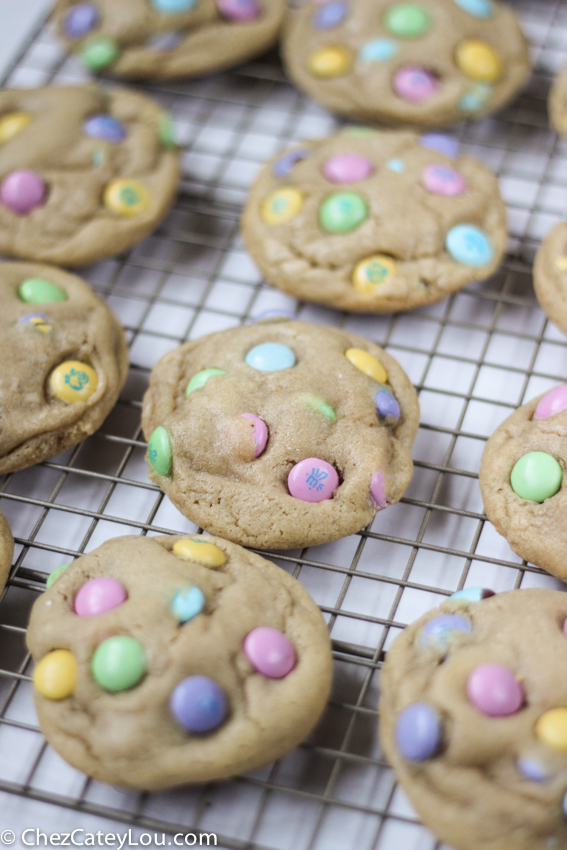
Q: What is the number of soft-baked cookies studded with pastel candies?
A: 12